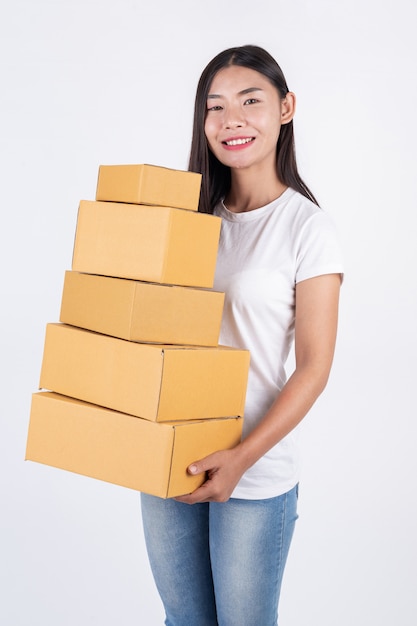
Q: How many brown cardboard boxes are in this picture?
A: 5